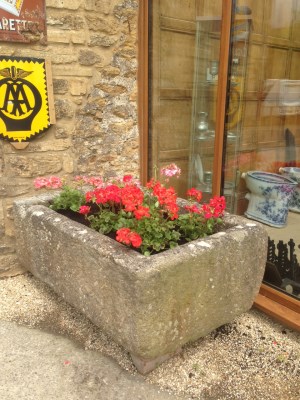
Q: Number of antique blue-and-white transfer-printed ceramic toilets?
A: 2